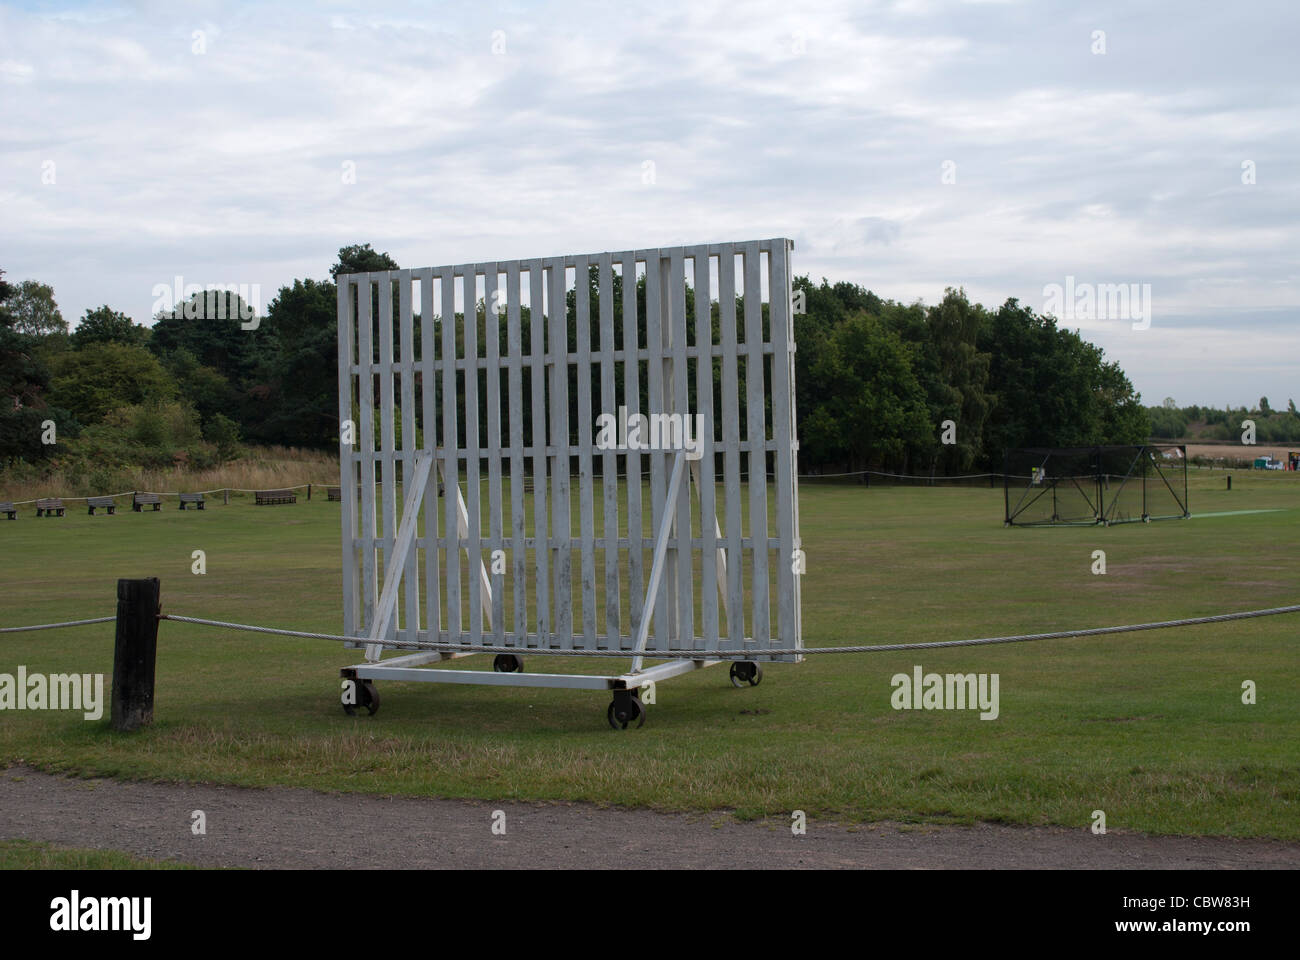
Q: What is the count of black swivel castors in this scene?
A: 4